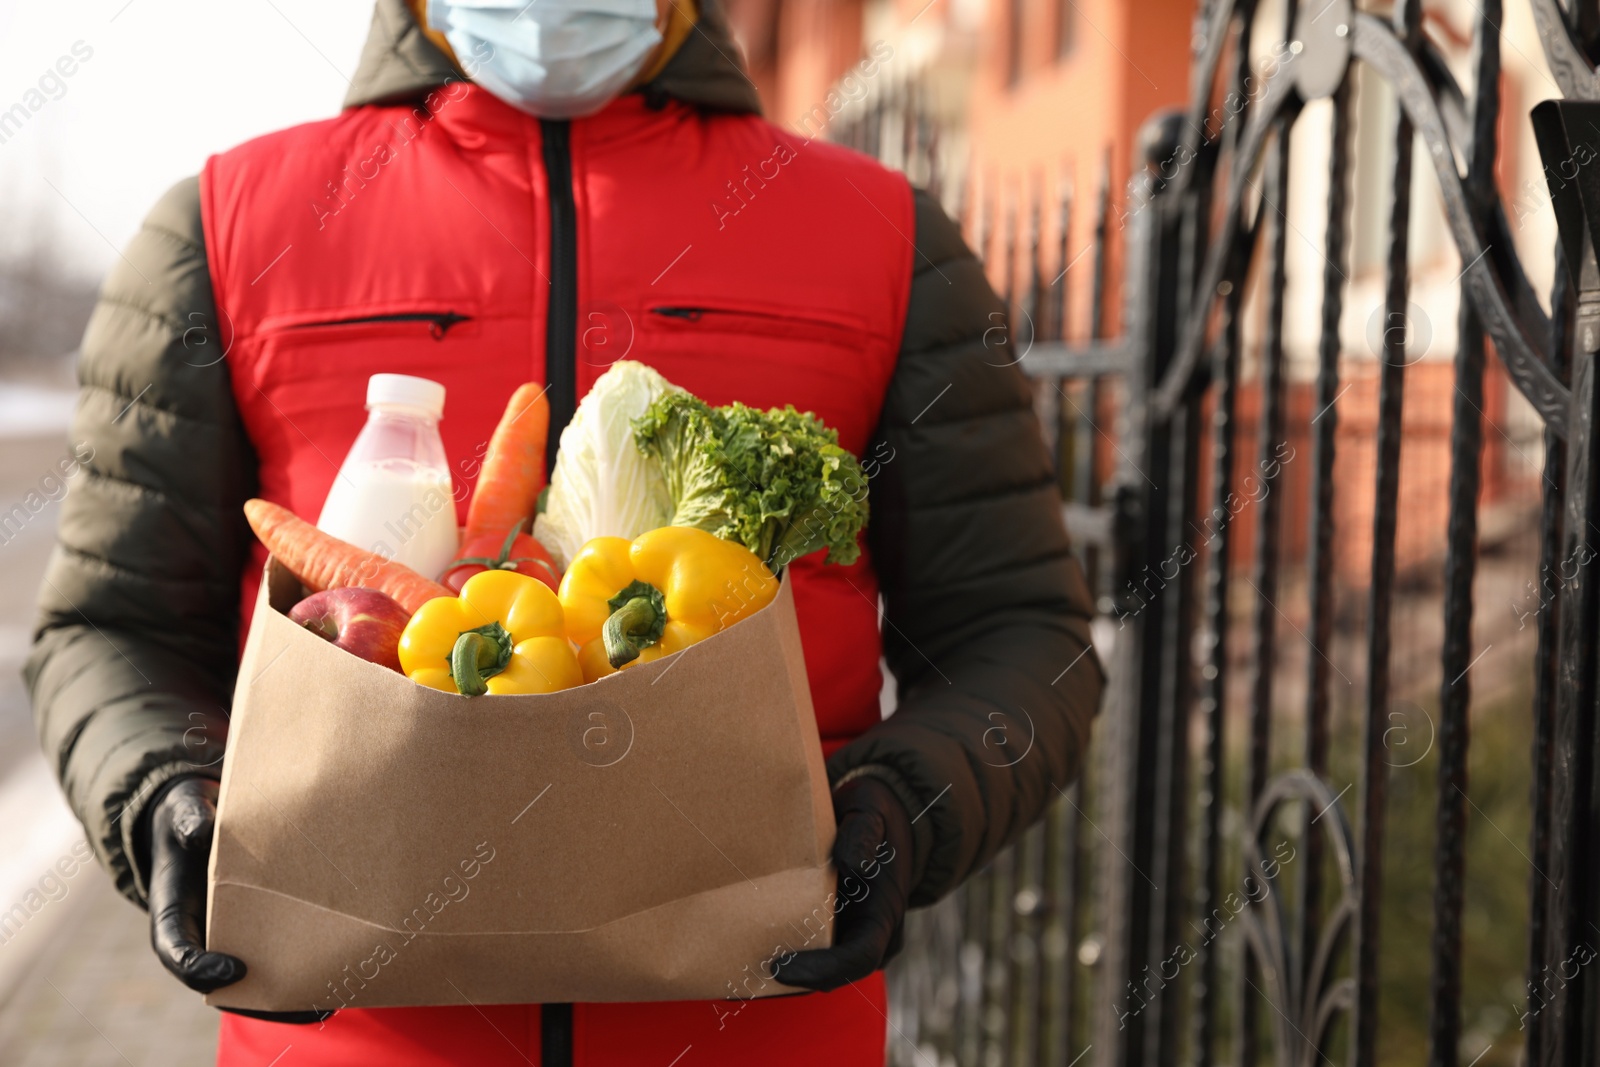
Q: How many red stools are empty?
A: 0